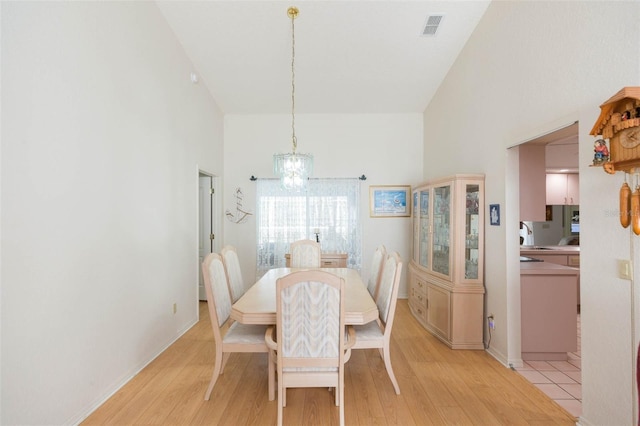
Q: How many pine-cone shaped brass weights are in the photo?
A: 2